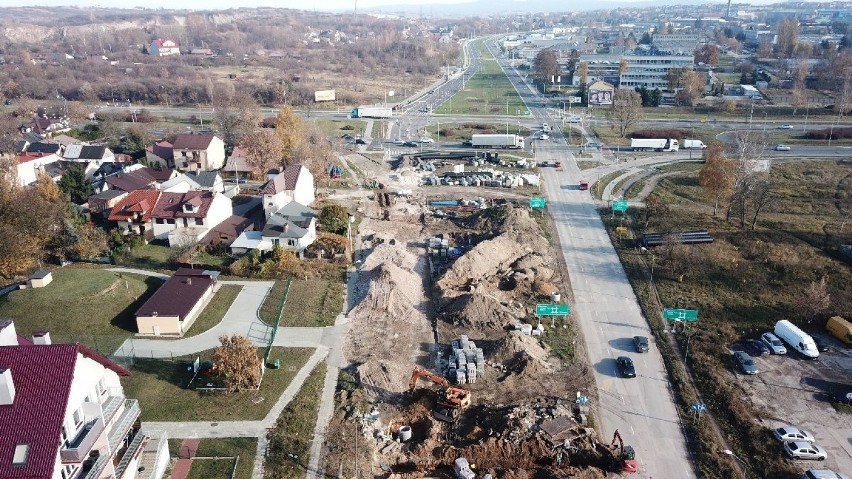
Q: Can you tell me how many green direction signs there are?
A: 4